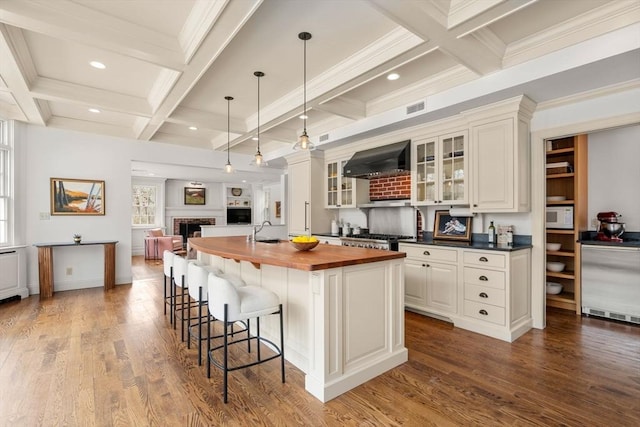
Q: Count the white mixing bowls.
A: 3